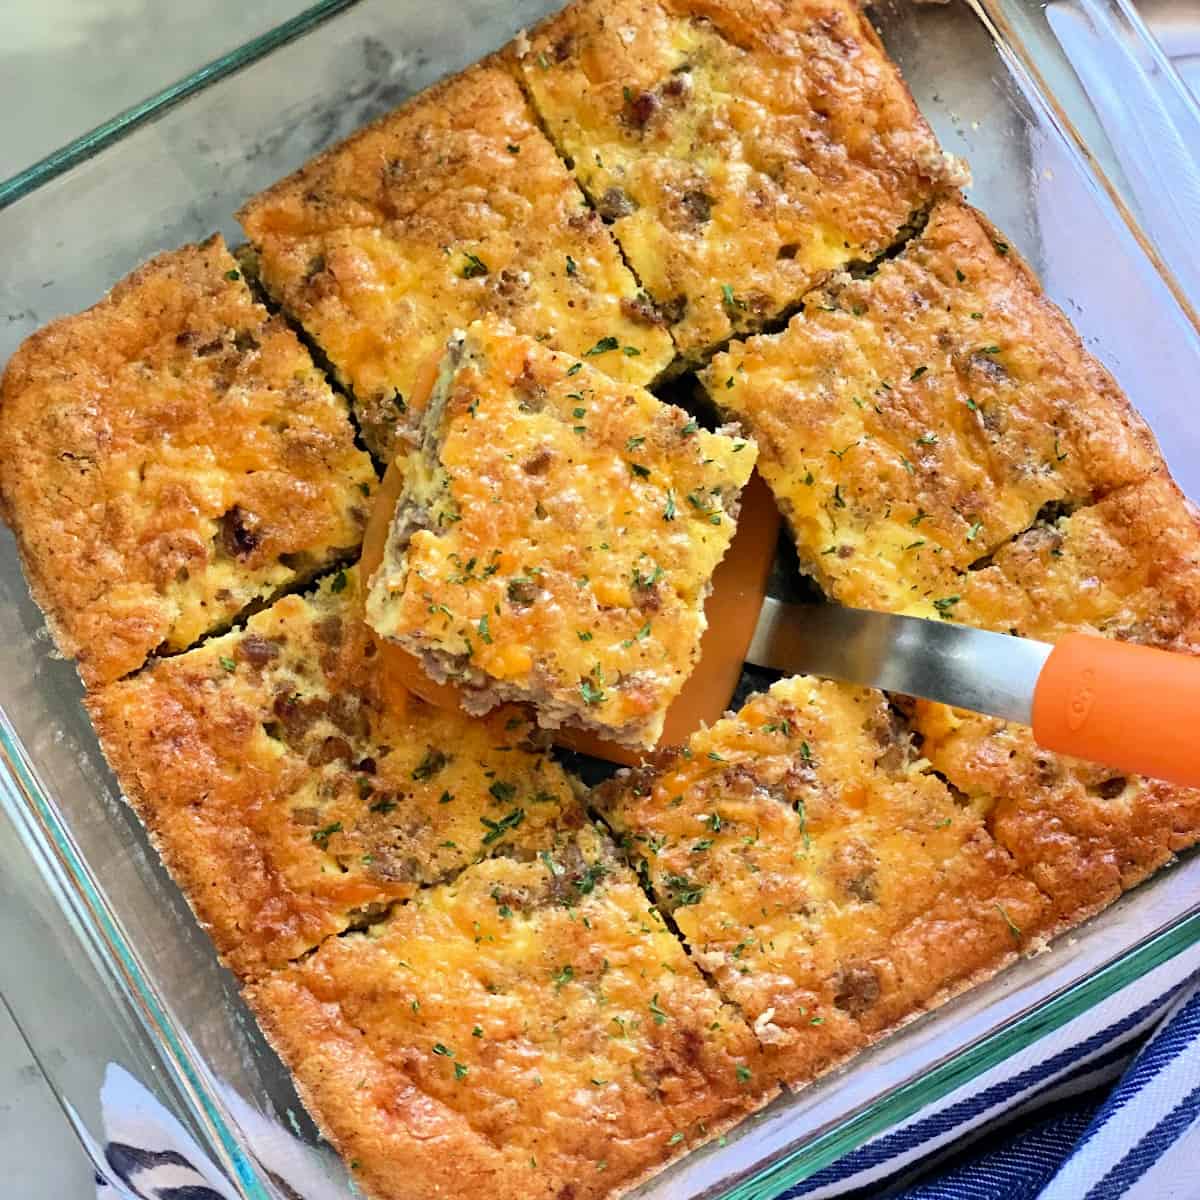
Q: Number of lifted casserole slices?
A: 1